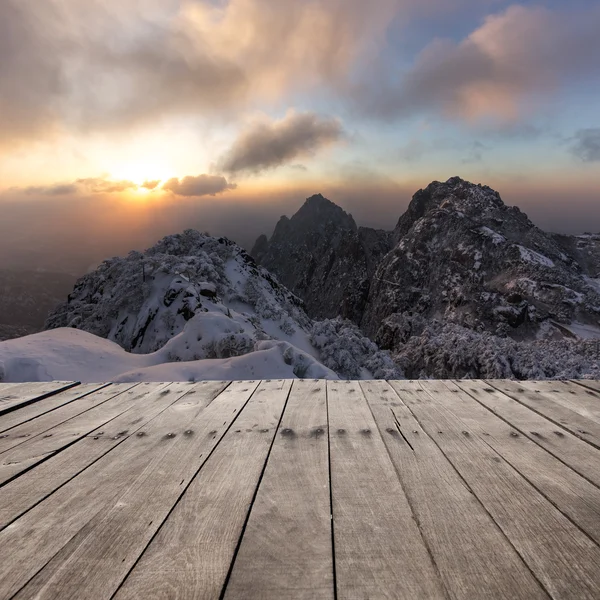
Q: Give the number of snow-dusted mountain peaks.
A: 3